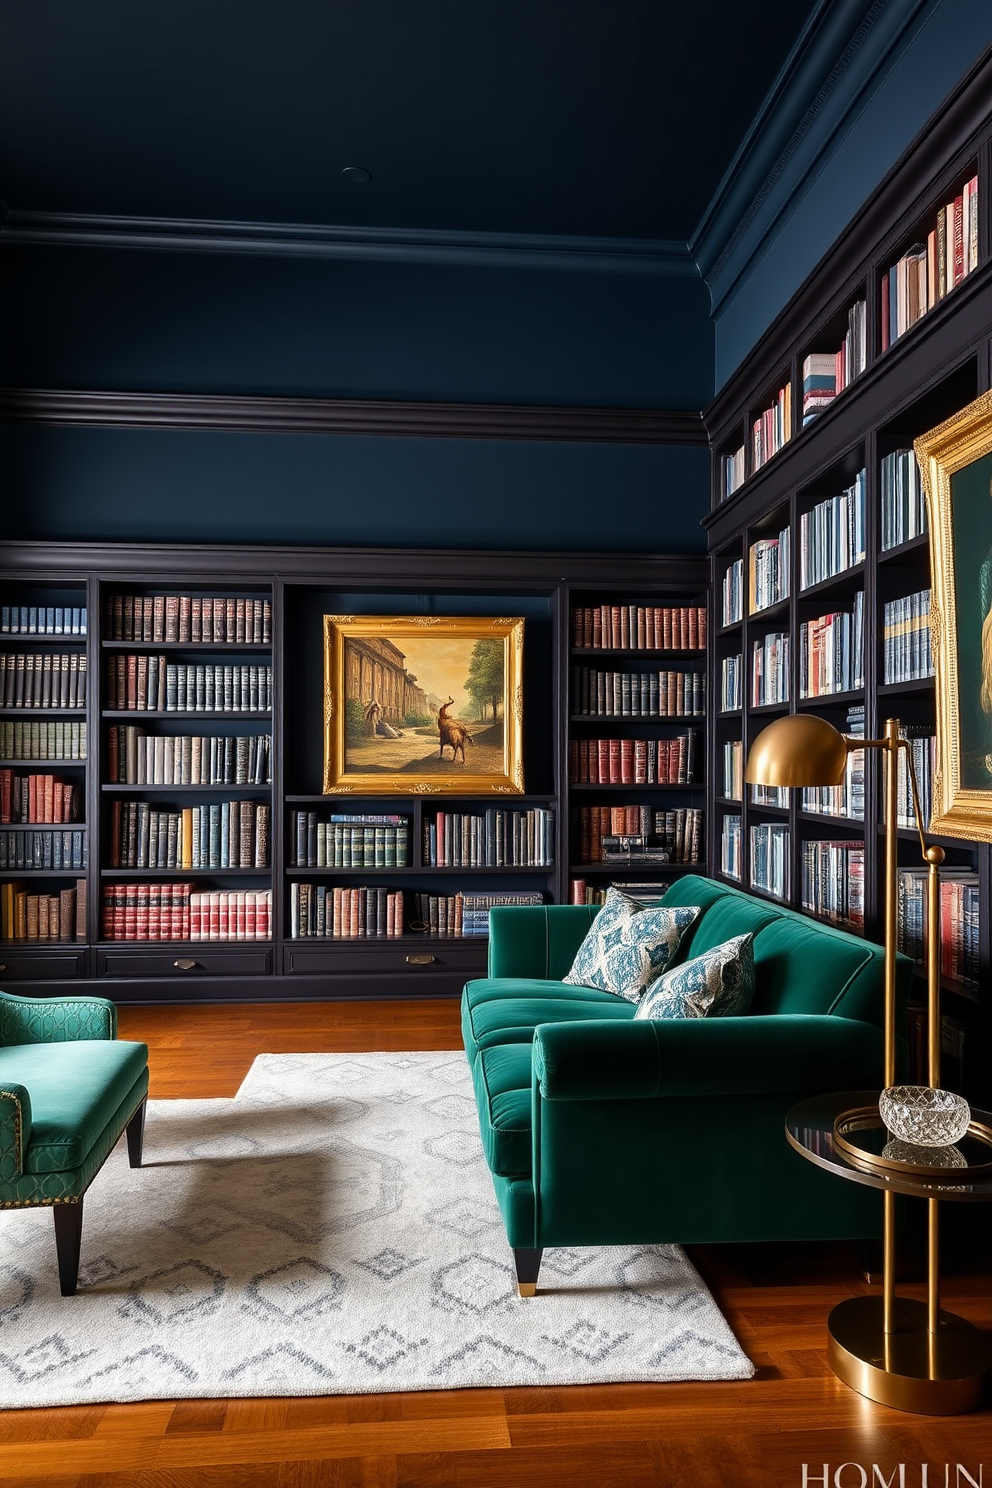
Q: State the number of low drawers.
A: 3